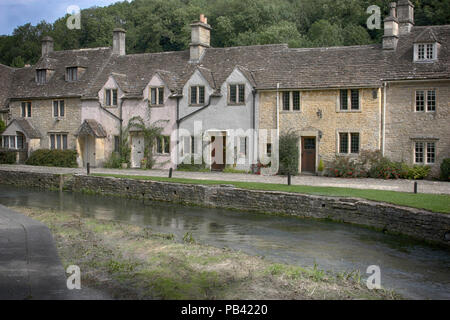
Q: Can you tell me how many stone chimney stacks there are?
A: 5